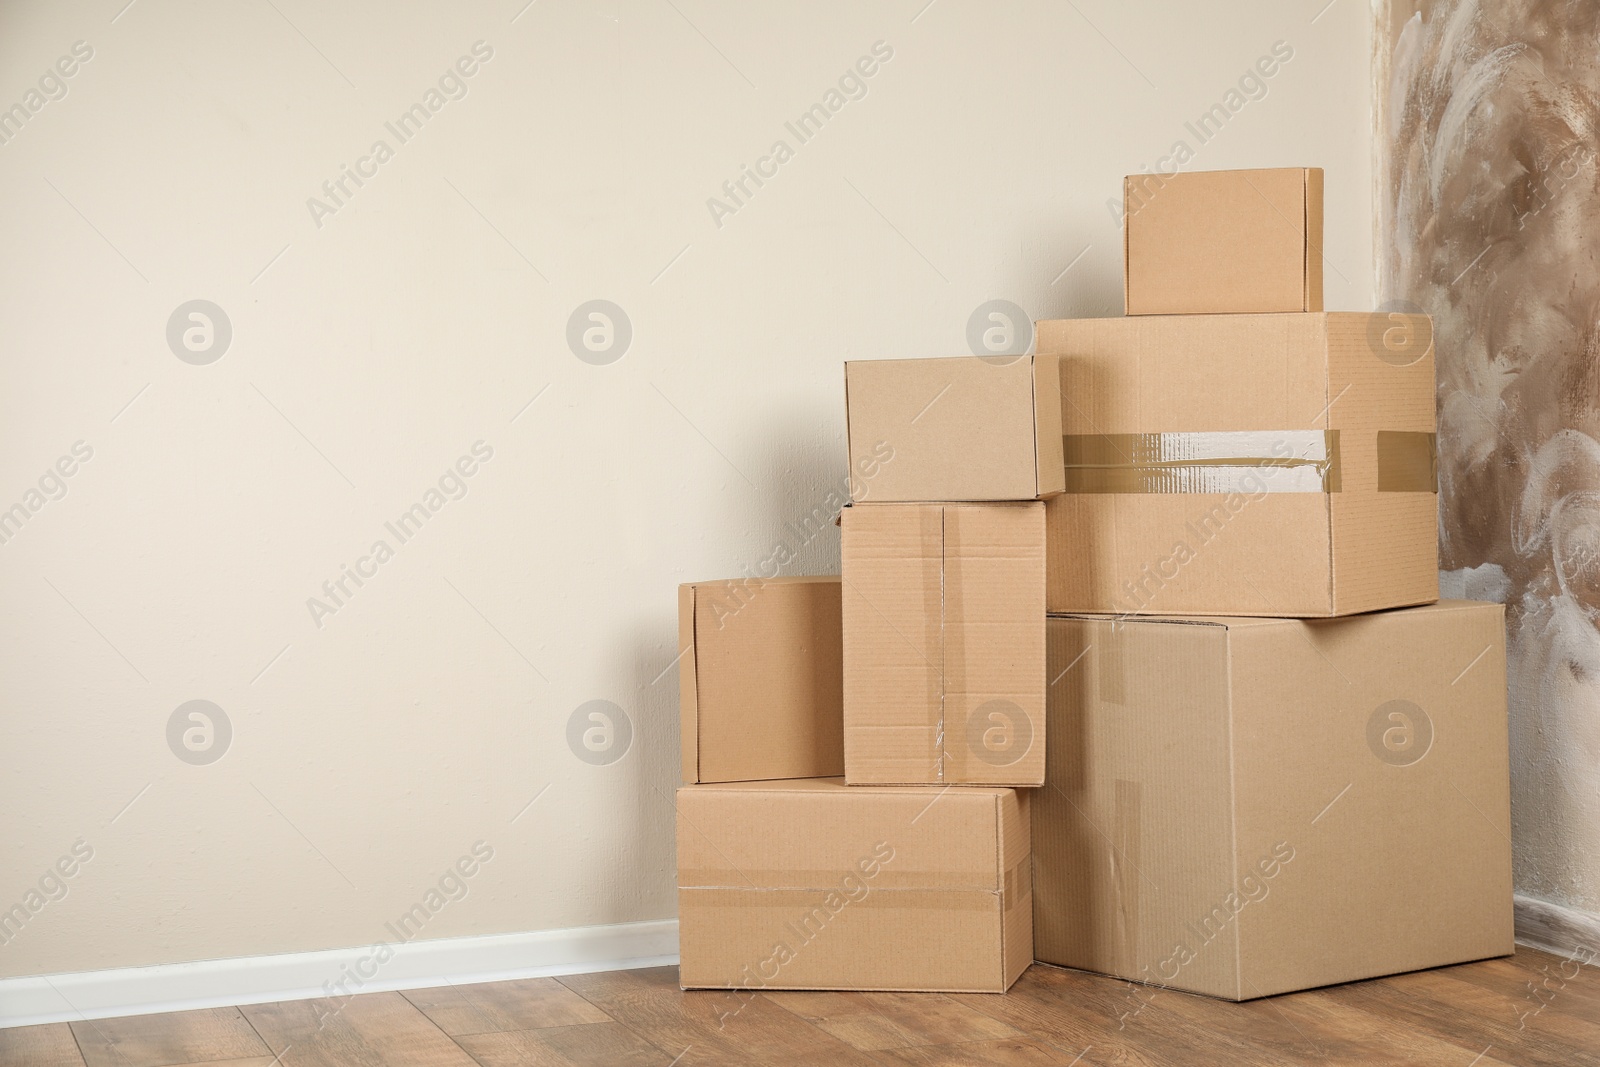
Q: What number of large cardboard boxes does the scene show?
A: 2